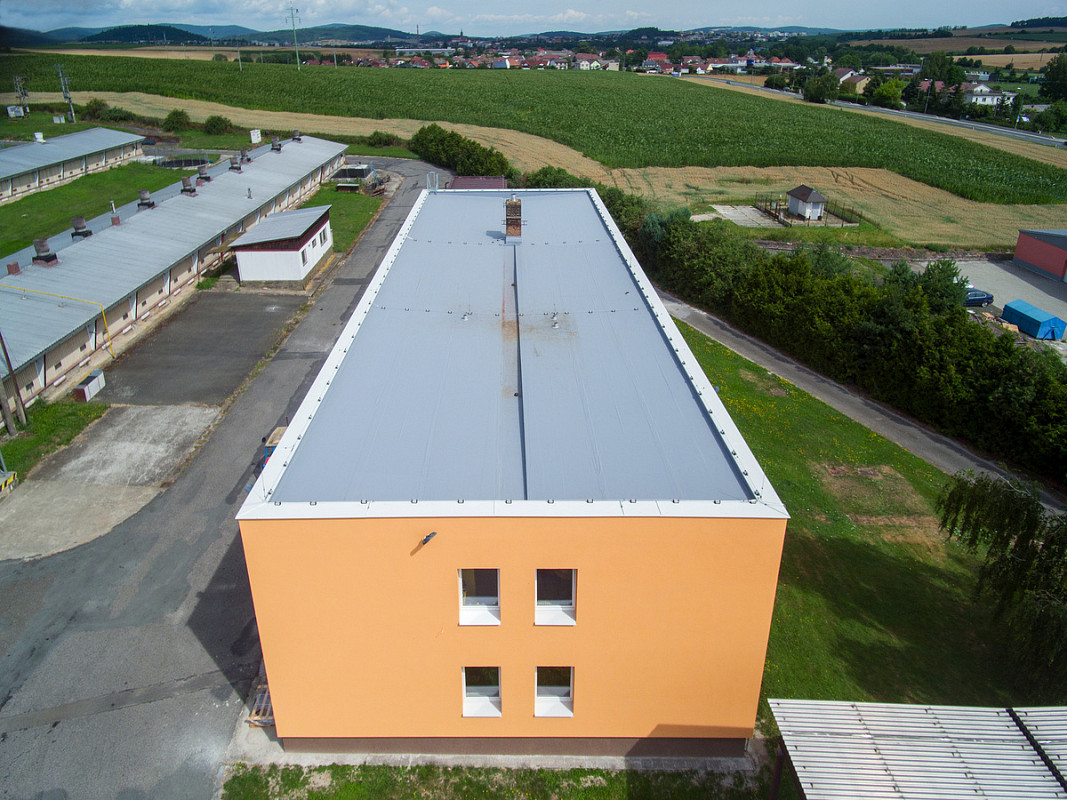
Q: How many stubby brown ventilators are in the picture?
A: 9